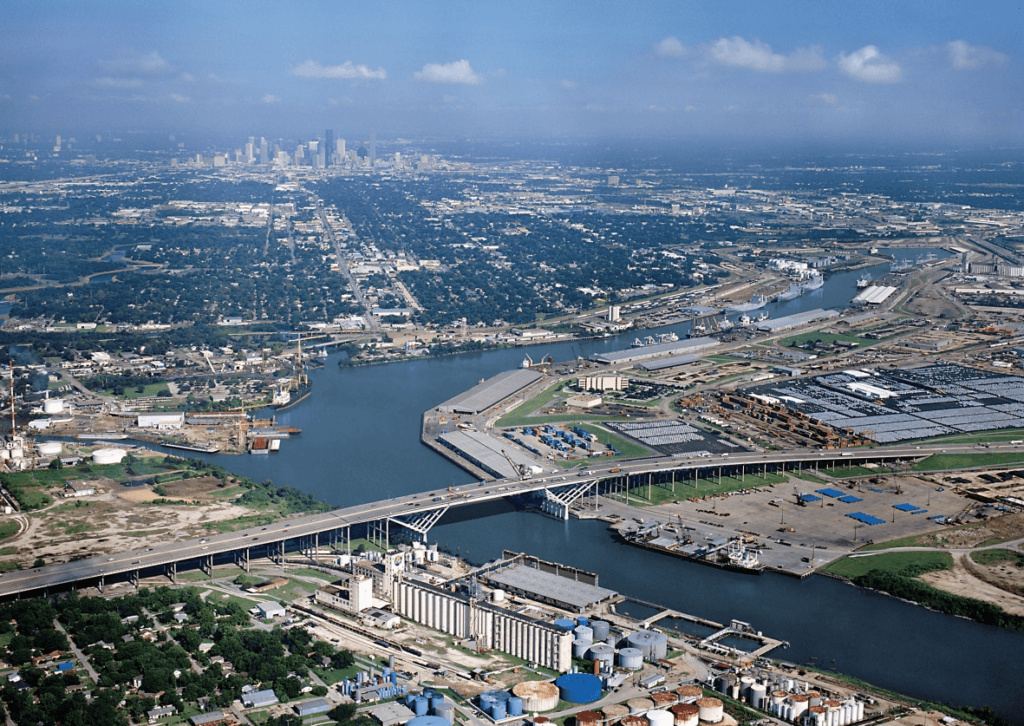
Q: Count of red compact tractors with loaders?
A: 0